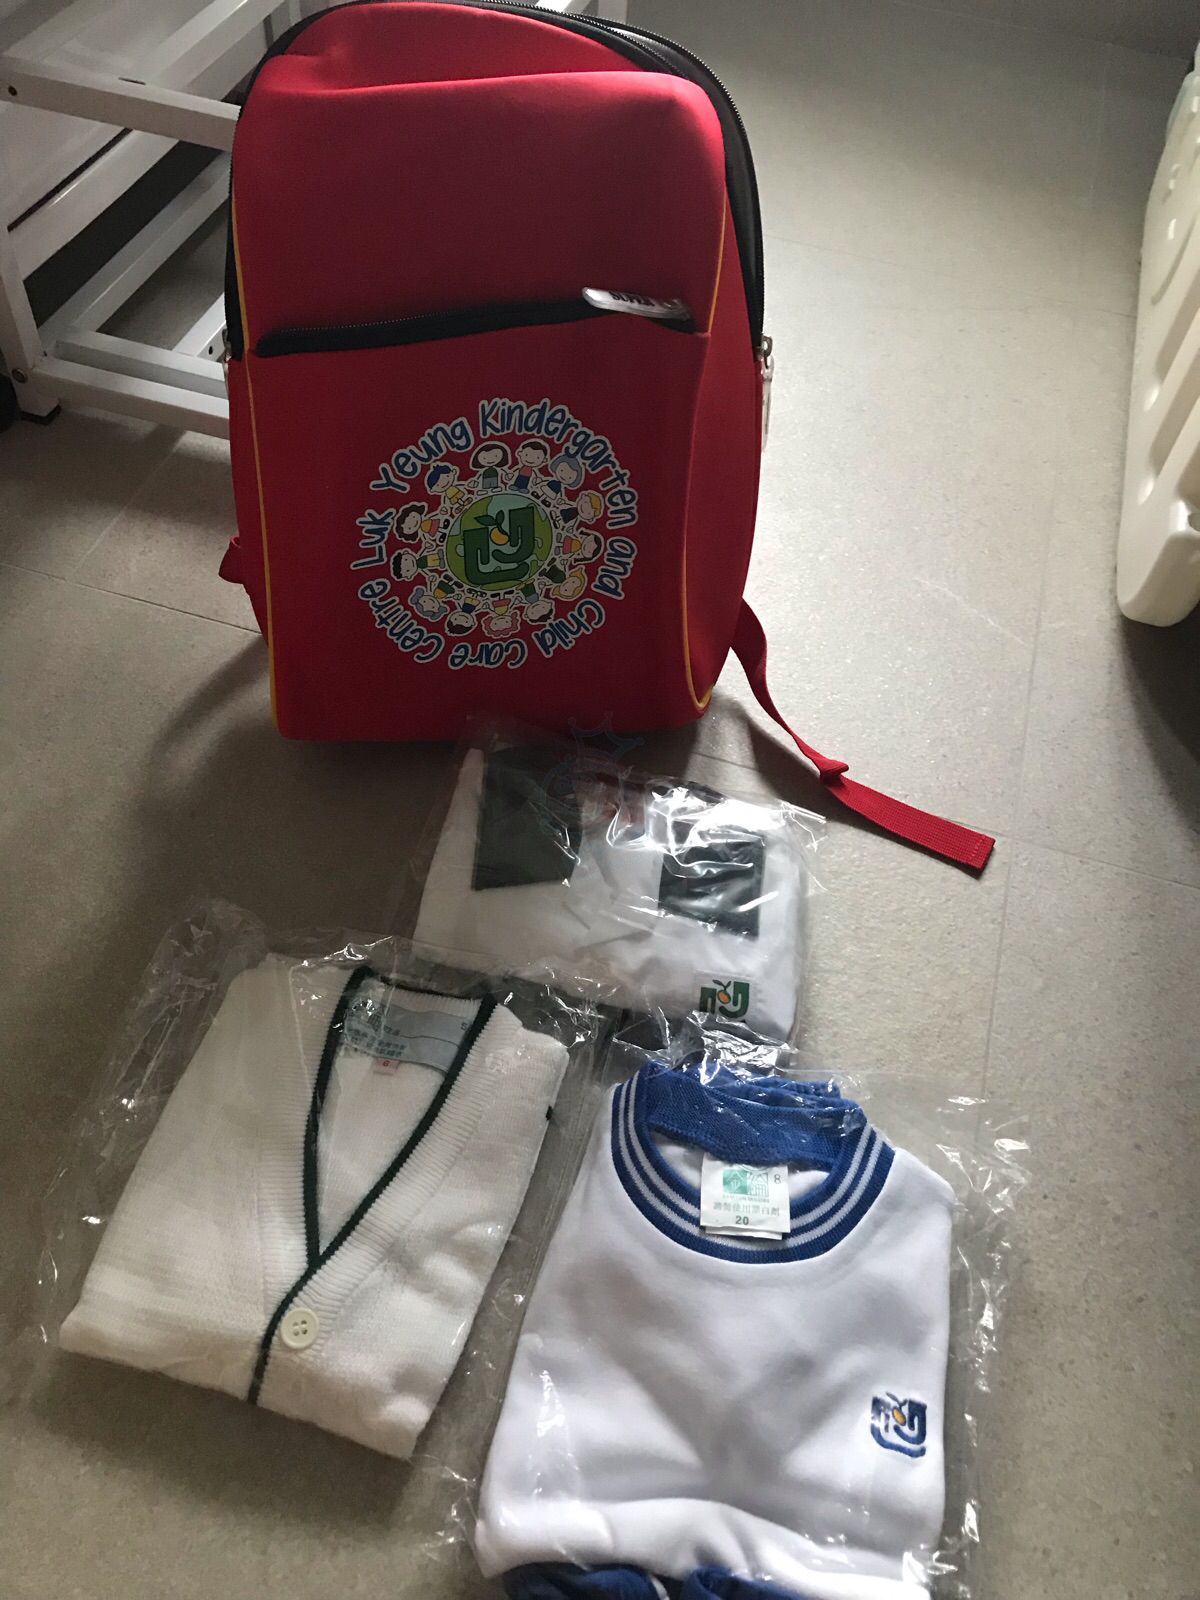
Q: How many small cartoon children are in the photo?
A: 13